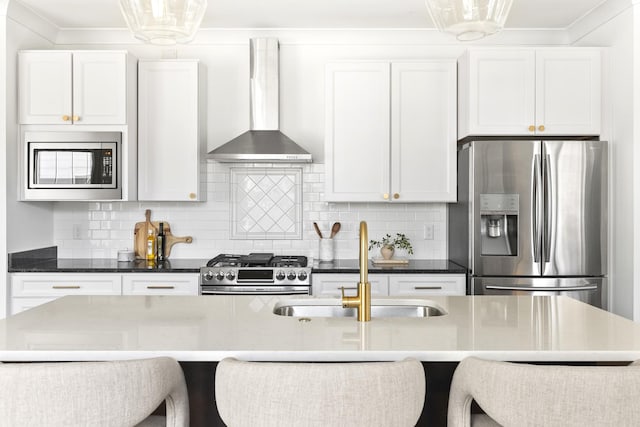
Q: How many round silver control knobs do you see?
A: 6